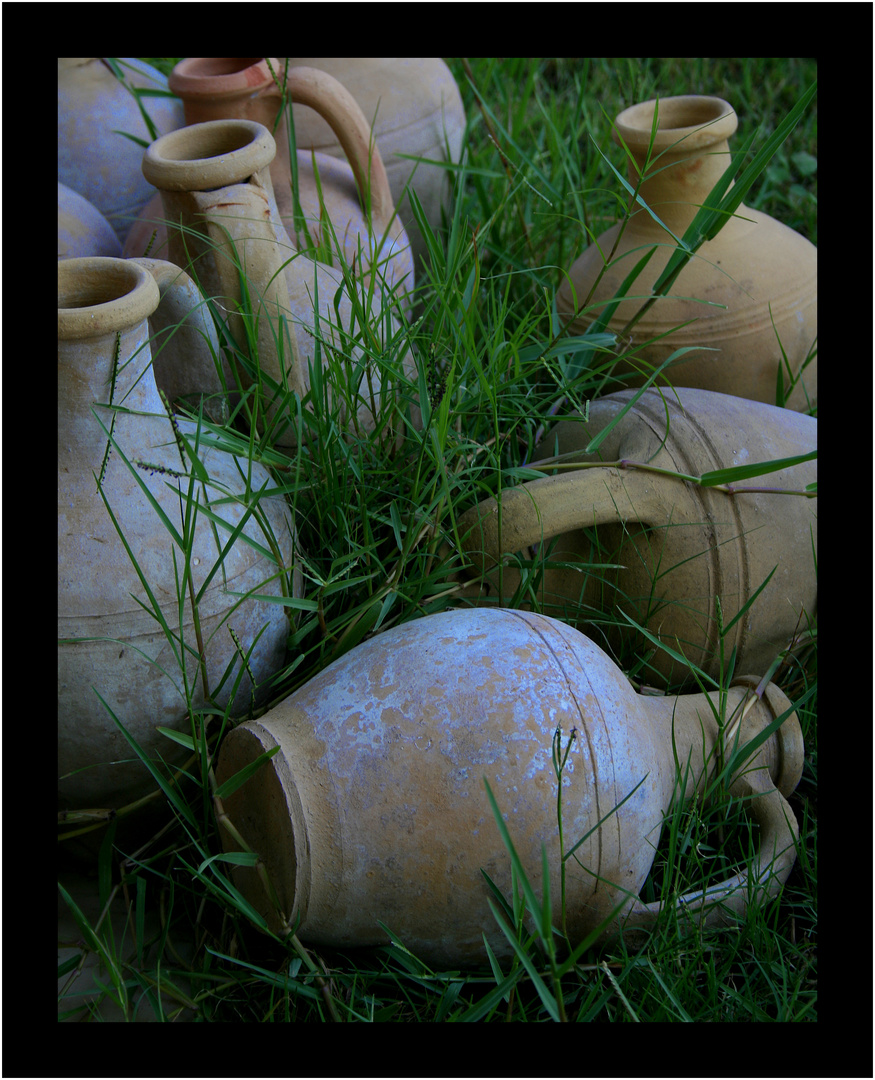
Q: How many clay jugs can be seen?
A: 9